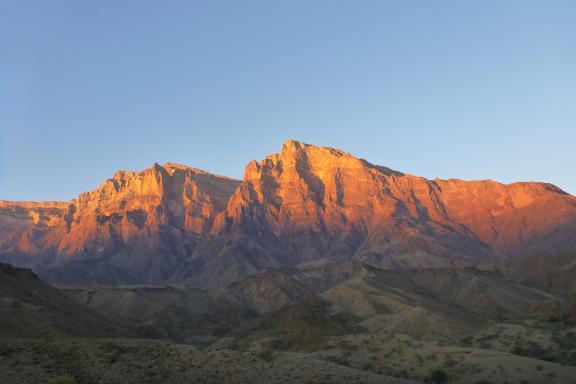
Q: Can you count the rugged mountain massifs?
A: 2